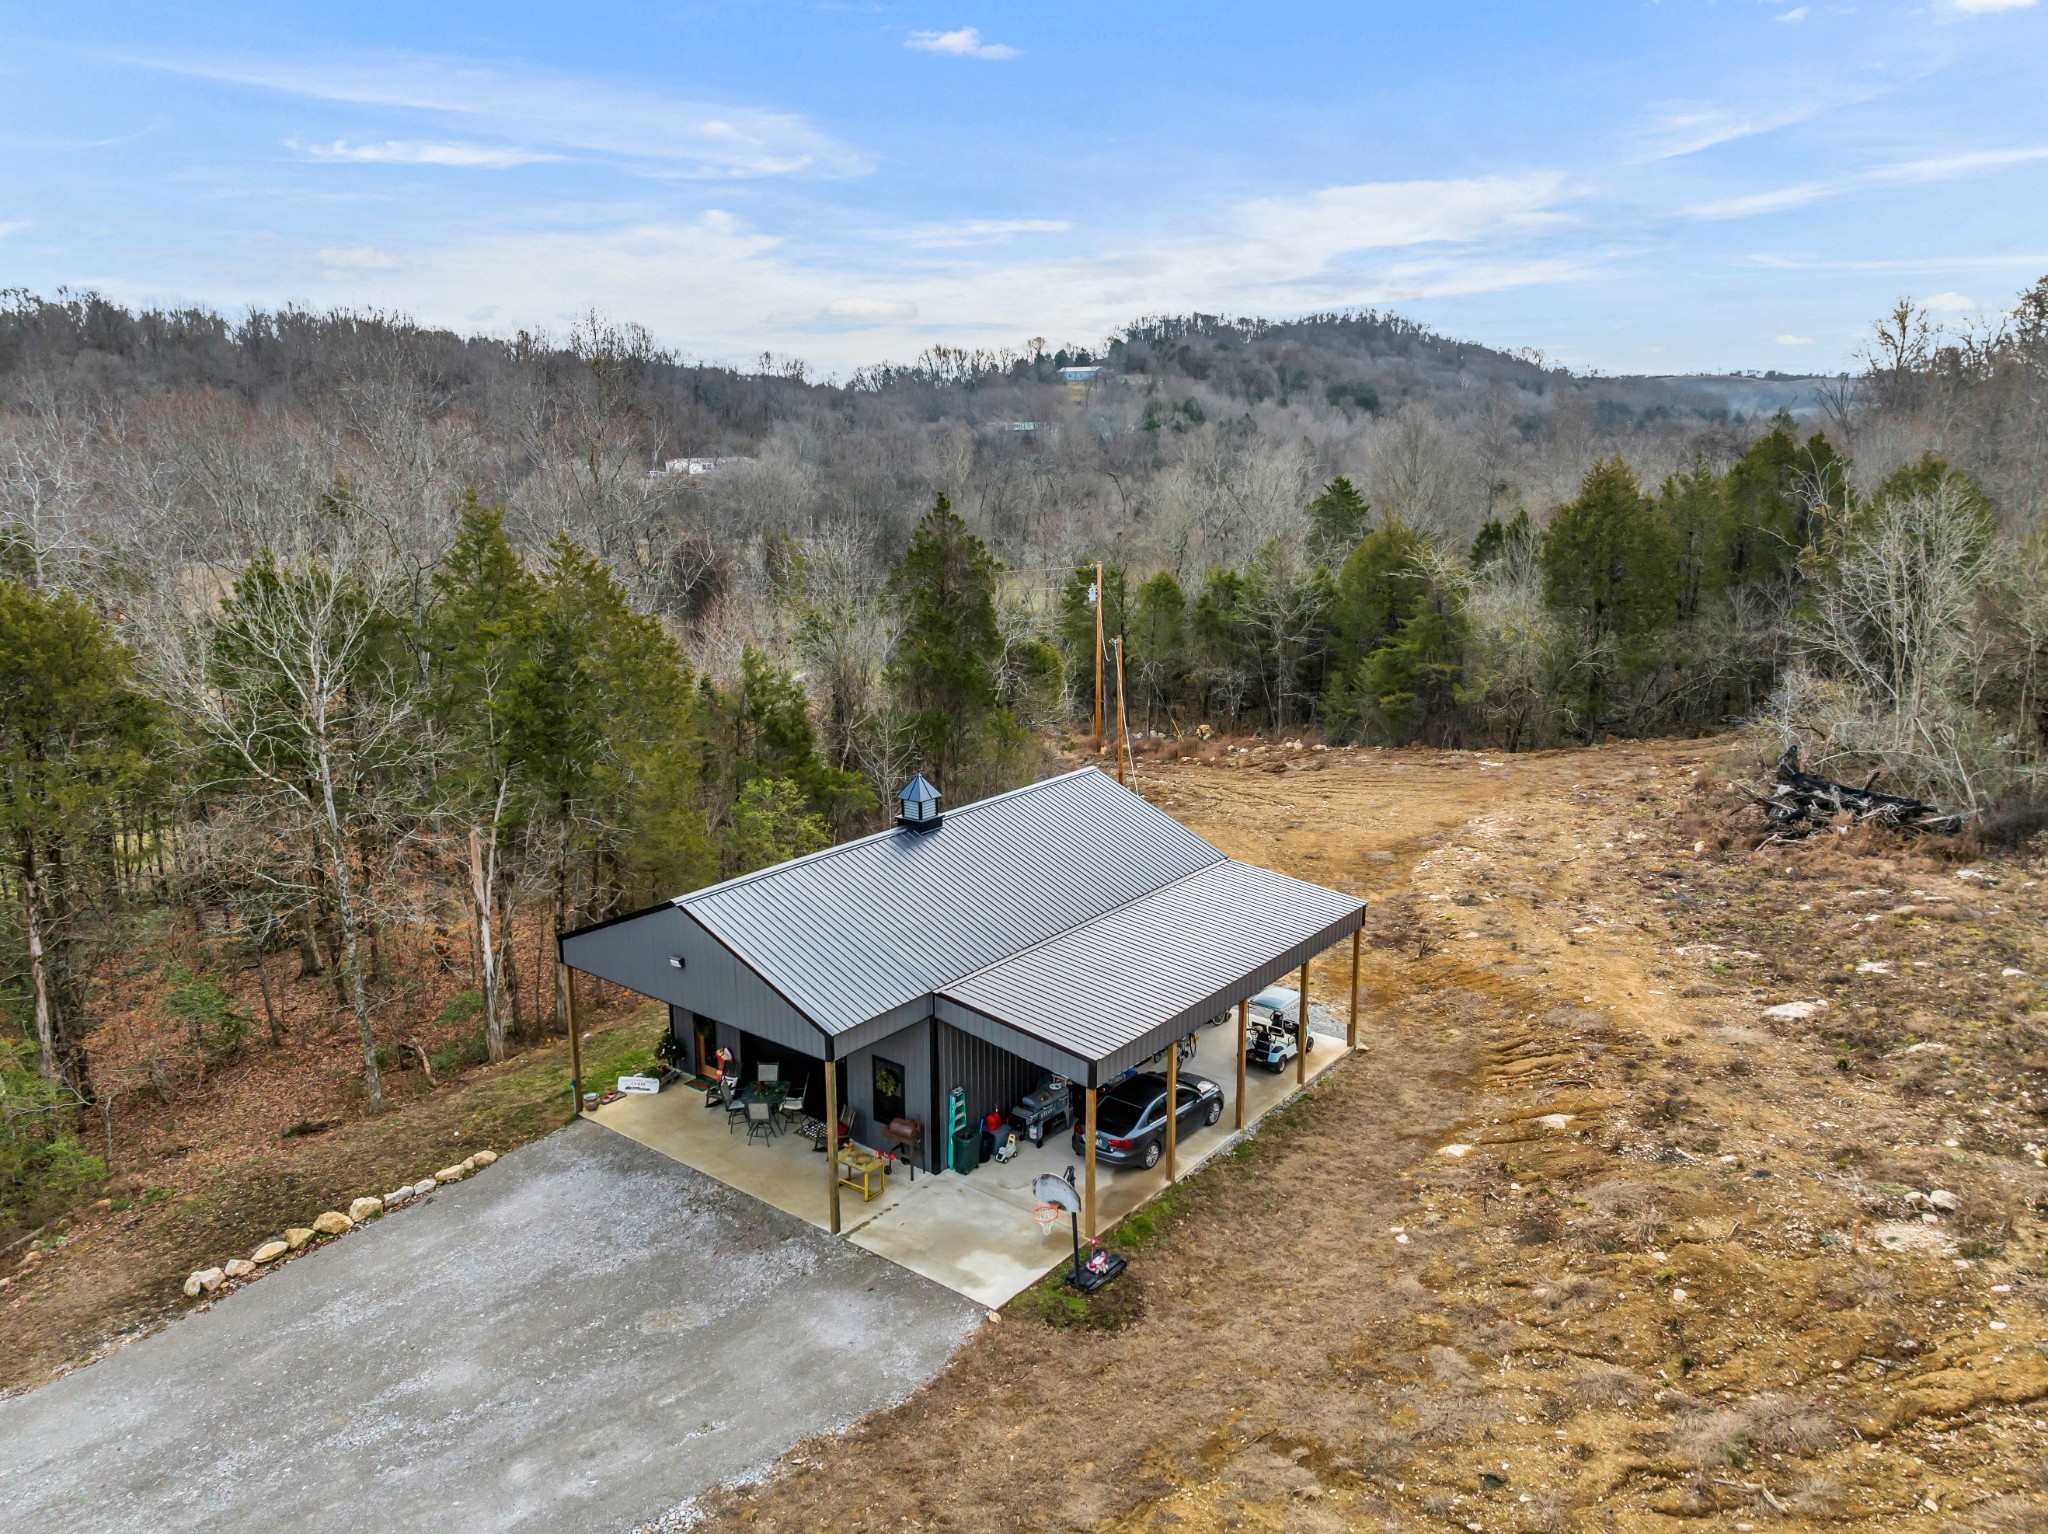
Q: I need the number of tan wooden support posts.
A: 7